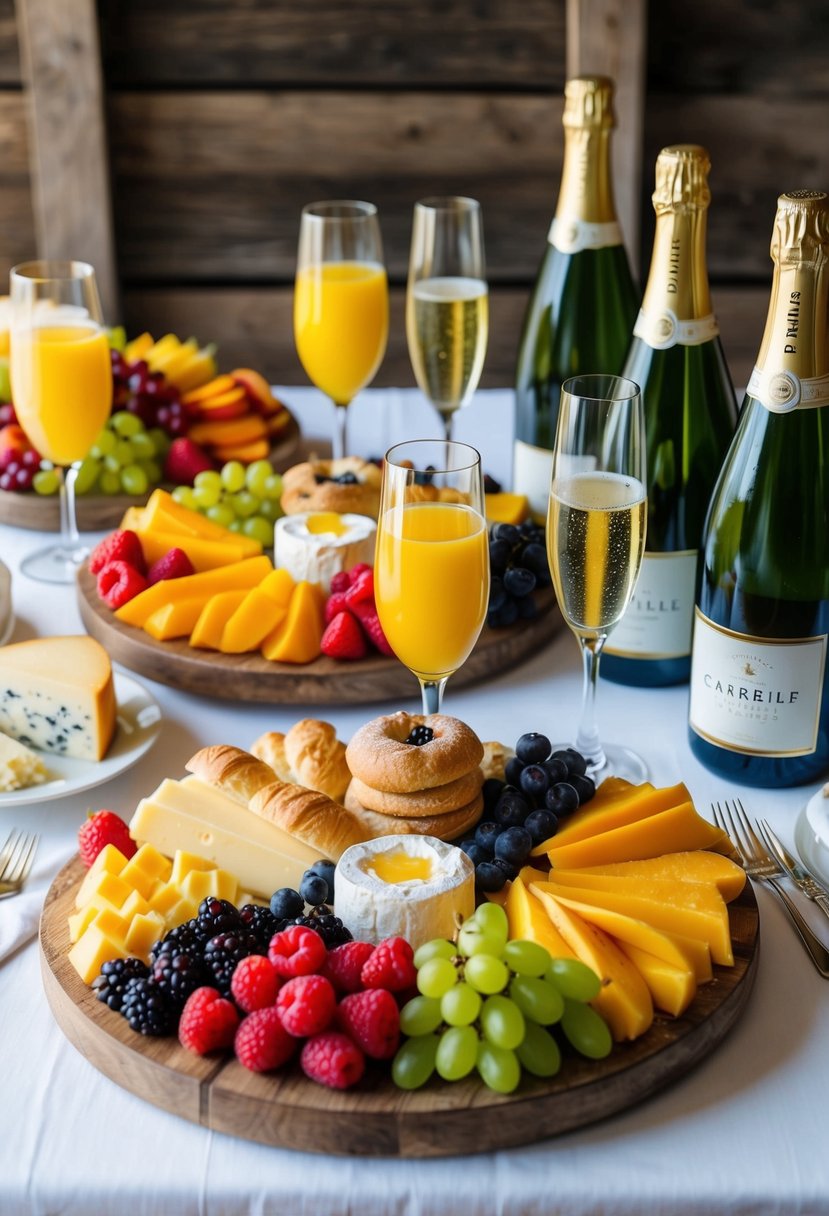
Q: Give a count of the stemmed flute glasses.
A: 5